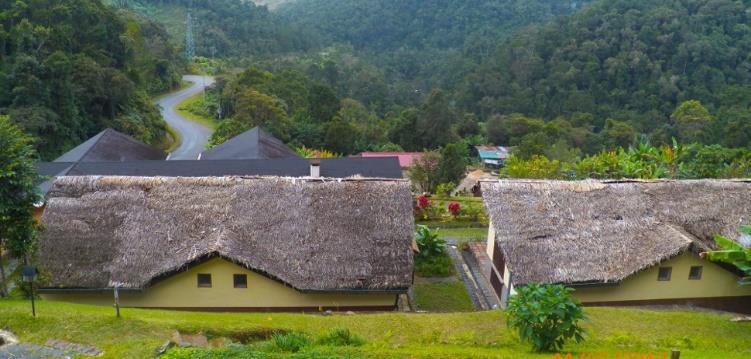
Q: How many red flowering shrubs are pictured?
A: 2